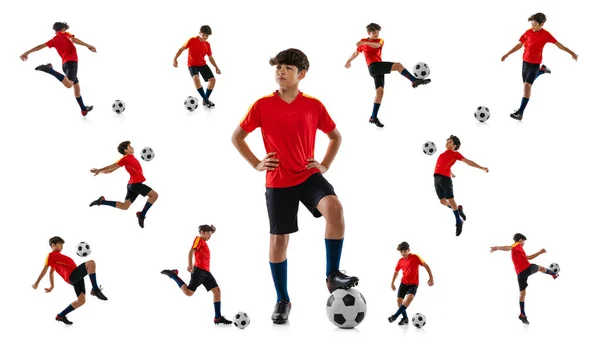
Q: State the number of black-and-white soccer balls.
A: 11